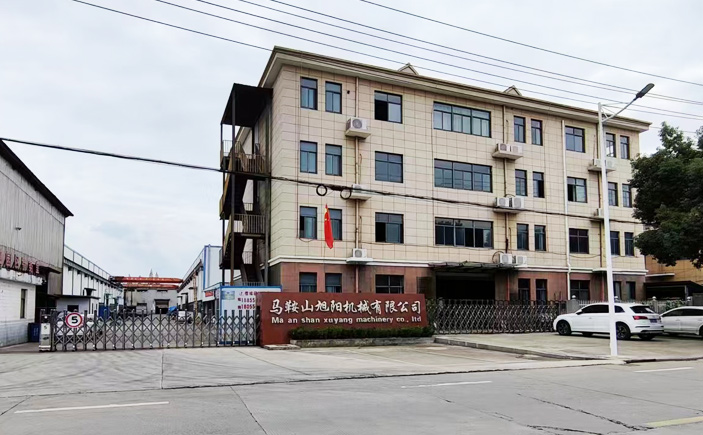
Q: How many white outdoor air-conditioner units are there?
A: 12